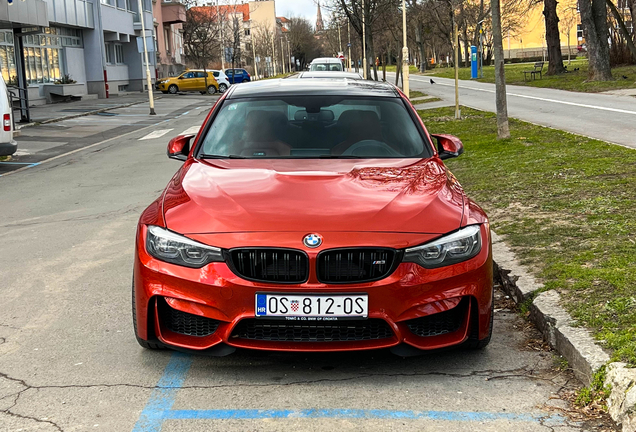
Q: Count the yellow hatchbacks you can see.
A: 1